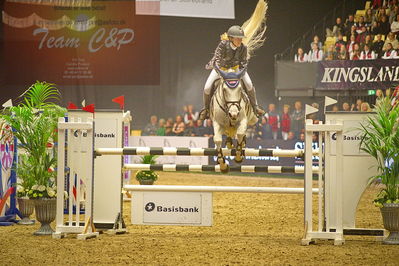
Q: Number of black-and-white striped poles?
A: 2